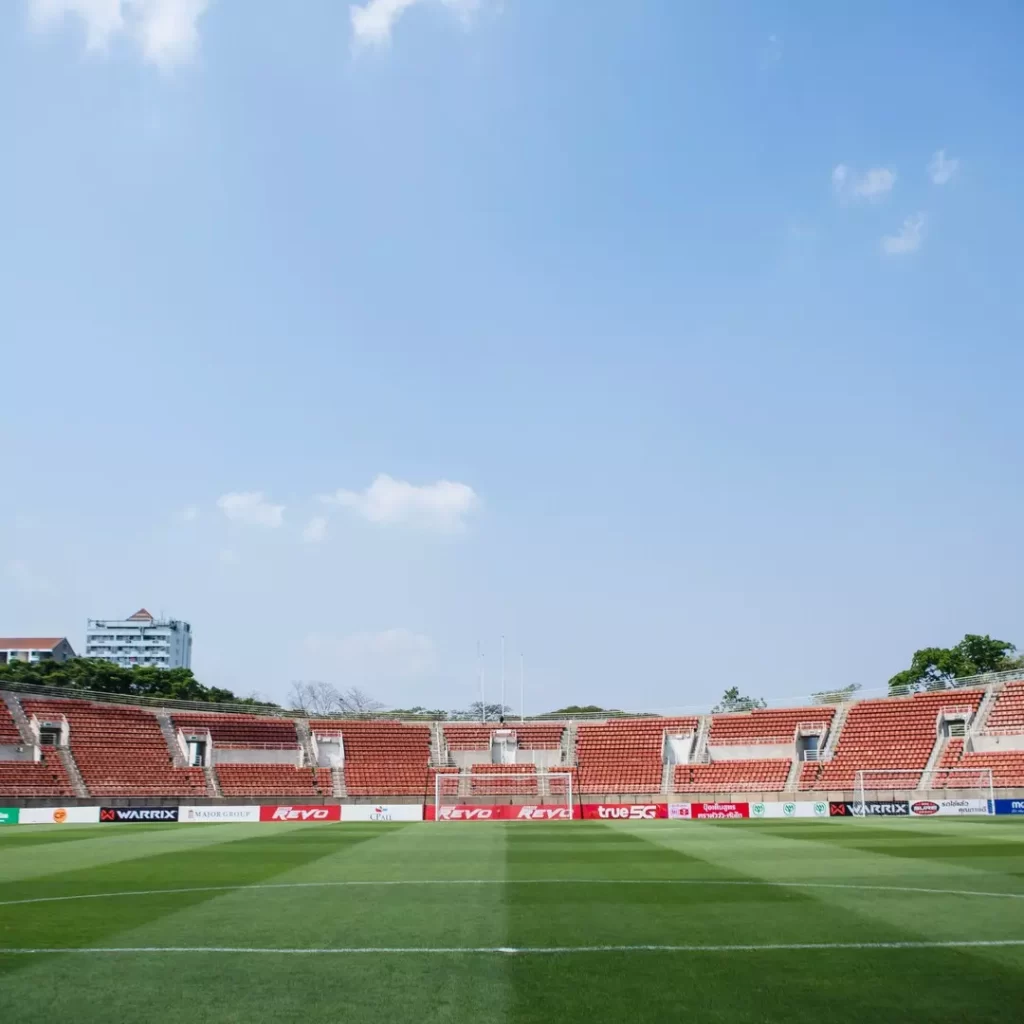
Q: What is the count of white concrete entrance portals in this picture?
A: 7